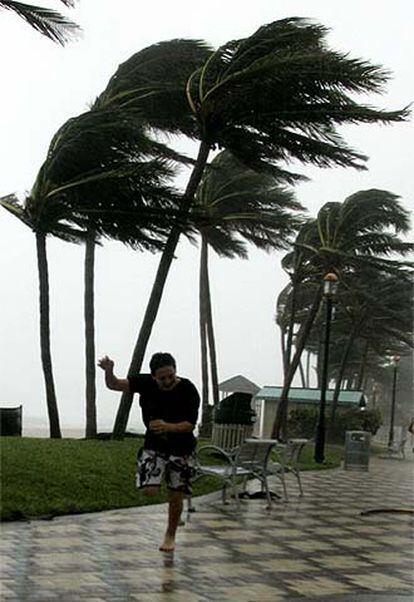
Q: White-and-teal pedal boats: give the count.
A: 0